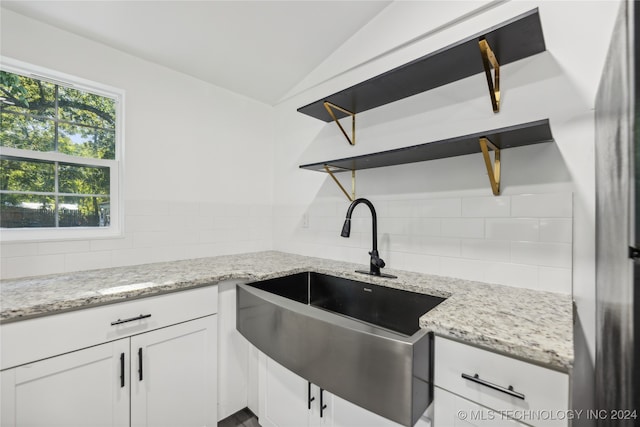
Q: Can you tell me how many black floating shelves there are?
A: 2